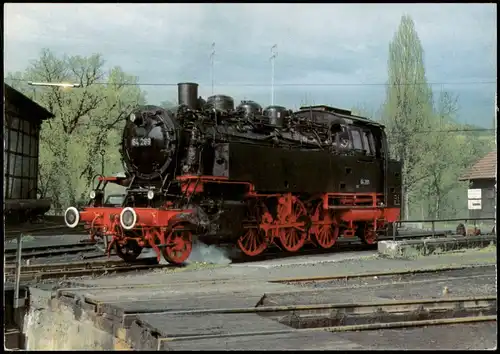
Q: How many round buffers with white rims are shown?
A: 2